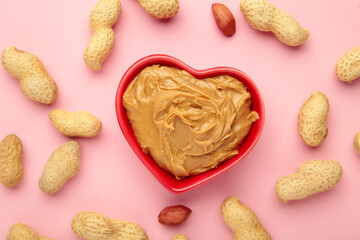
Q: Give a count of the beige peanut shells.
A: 15